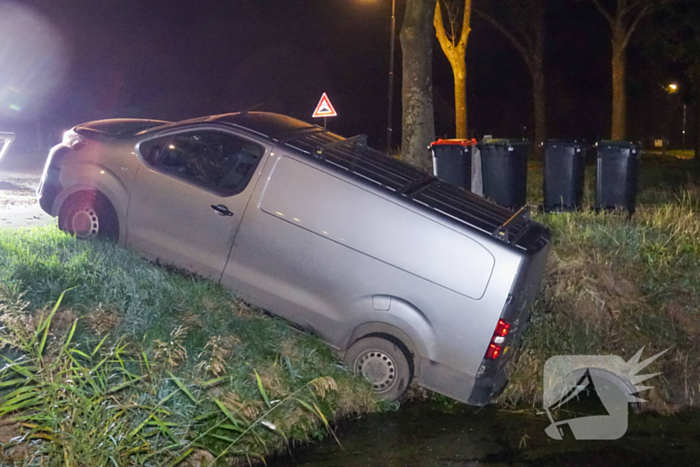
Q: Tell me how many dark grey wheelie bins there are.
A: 4